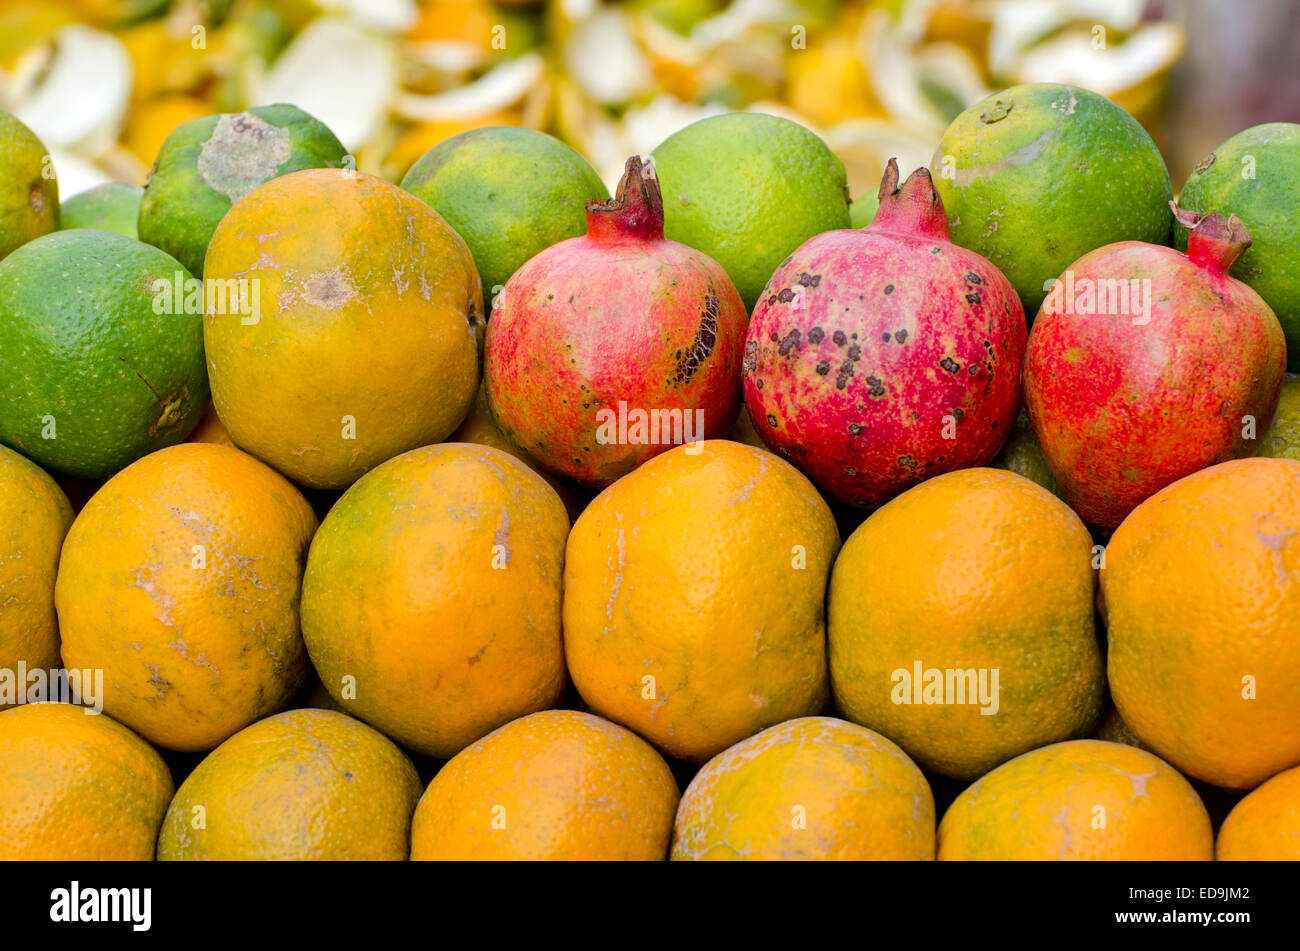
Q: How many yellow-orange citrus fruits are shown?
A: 13